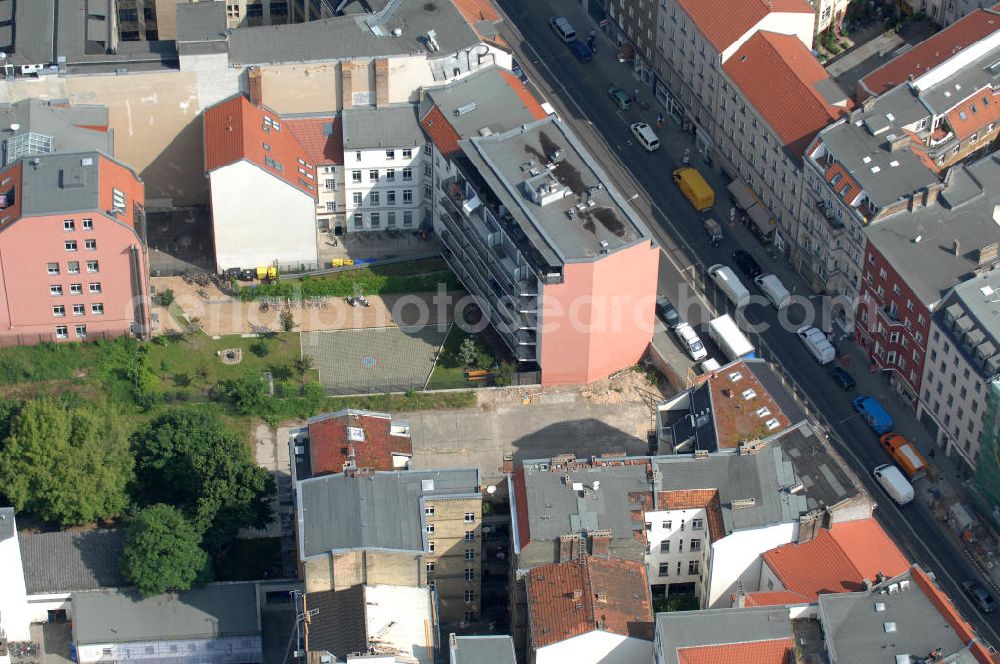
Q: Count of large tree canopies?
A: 3